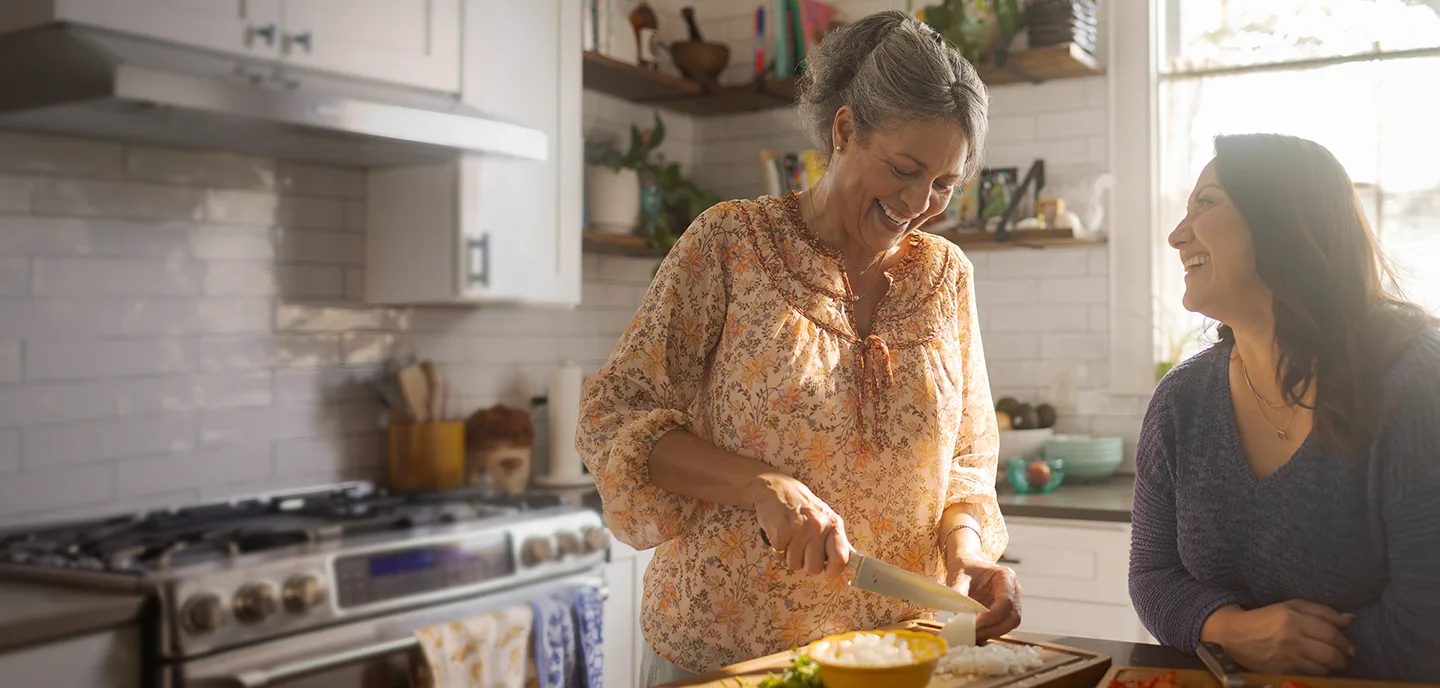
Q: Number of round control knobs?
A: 6